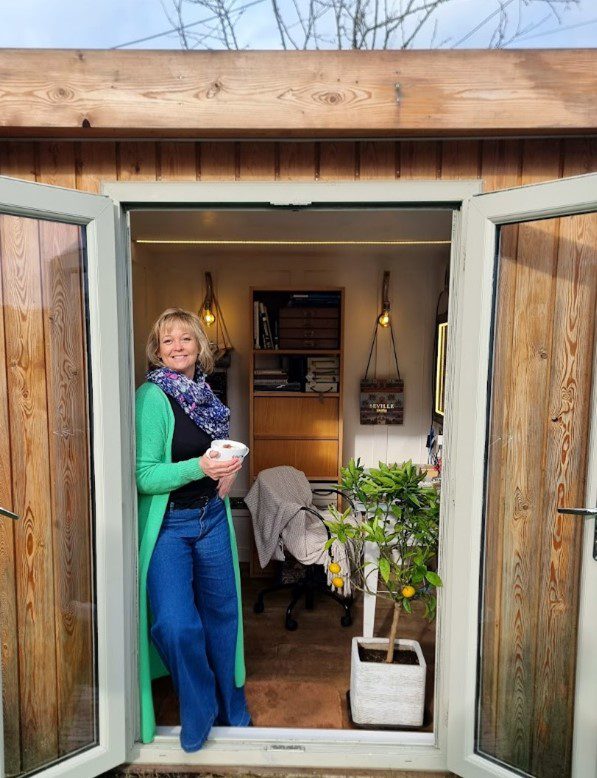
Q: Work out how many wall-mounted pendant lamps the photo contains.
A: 2